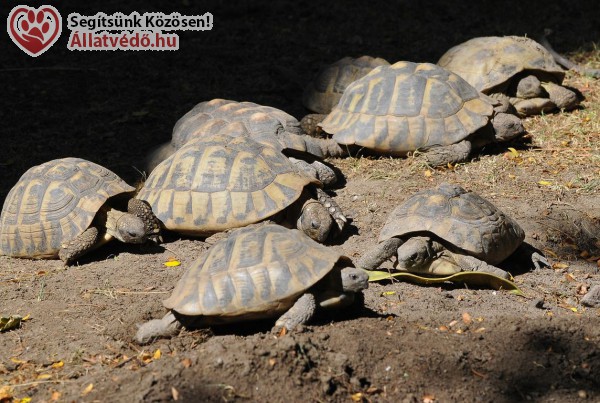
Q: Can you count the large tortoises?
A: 8